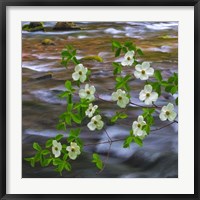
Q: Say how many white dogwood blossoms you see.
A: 12